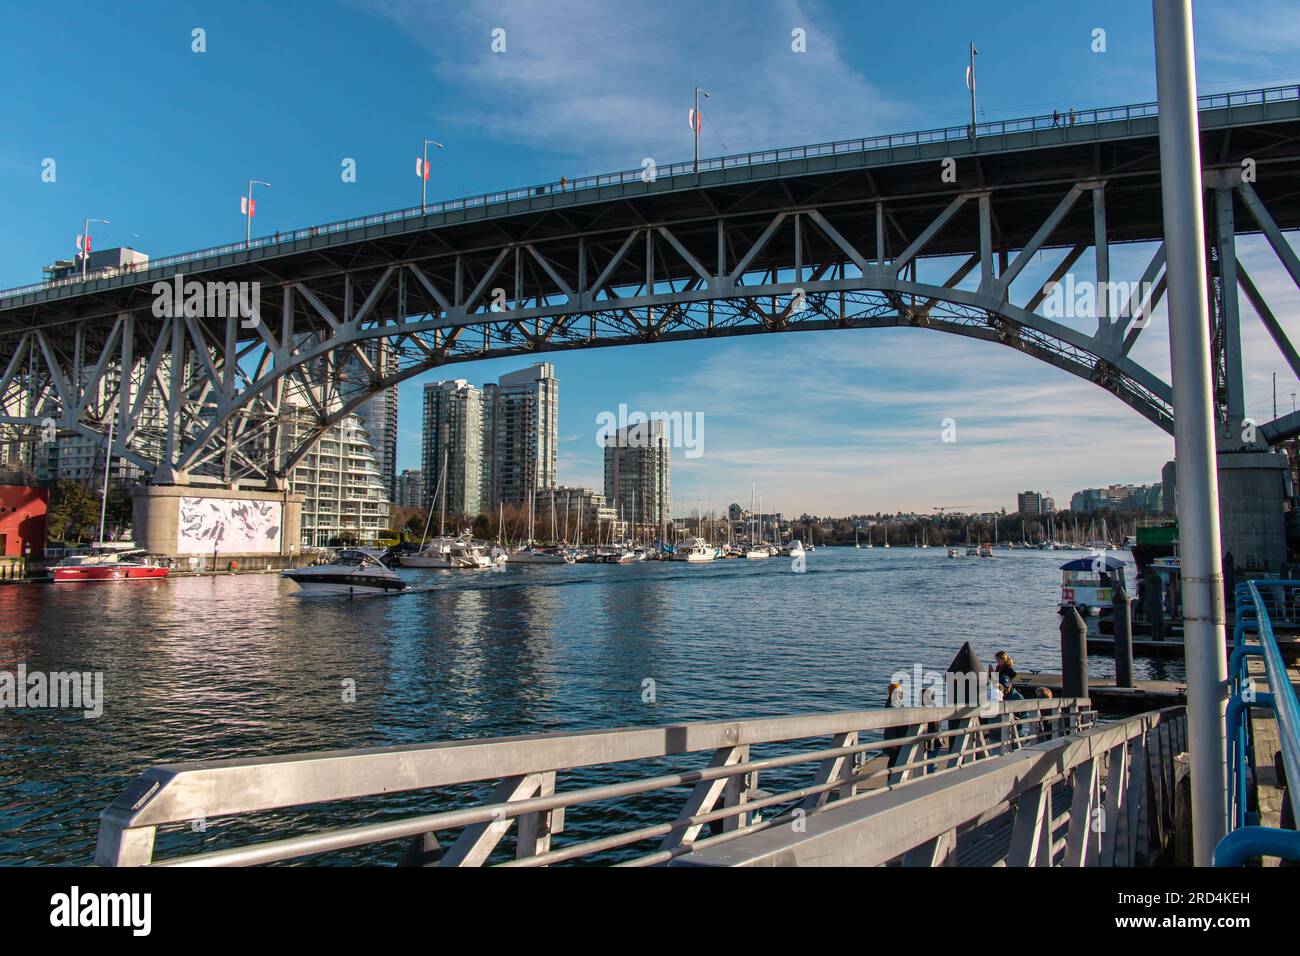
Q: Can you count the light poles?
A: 5